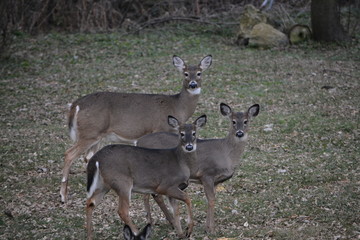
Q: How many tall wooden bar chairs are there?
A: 0